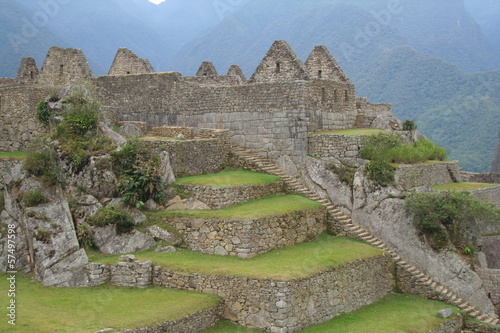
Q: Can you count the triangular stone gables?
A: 7